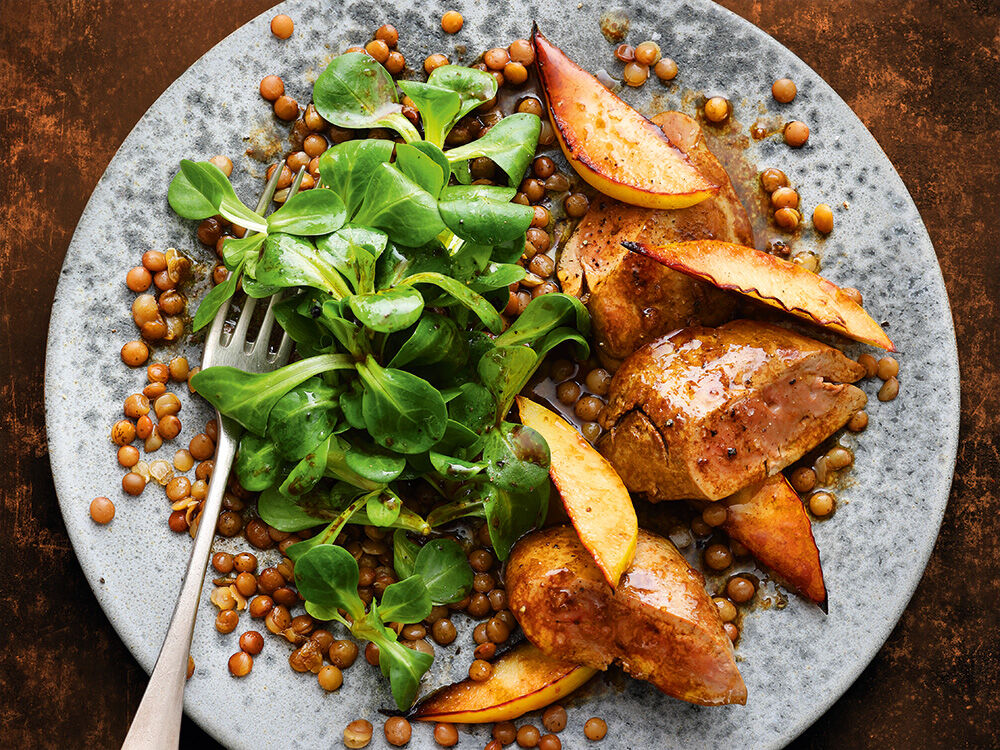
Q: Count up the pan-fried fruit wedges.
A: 5